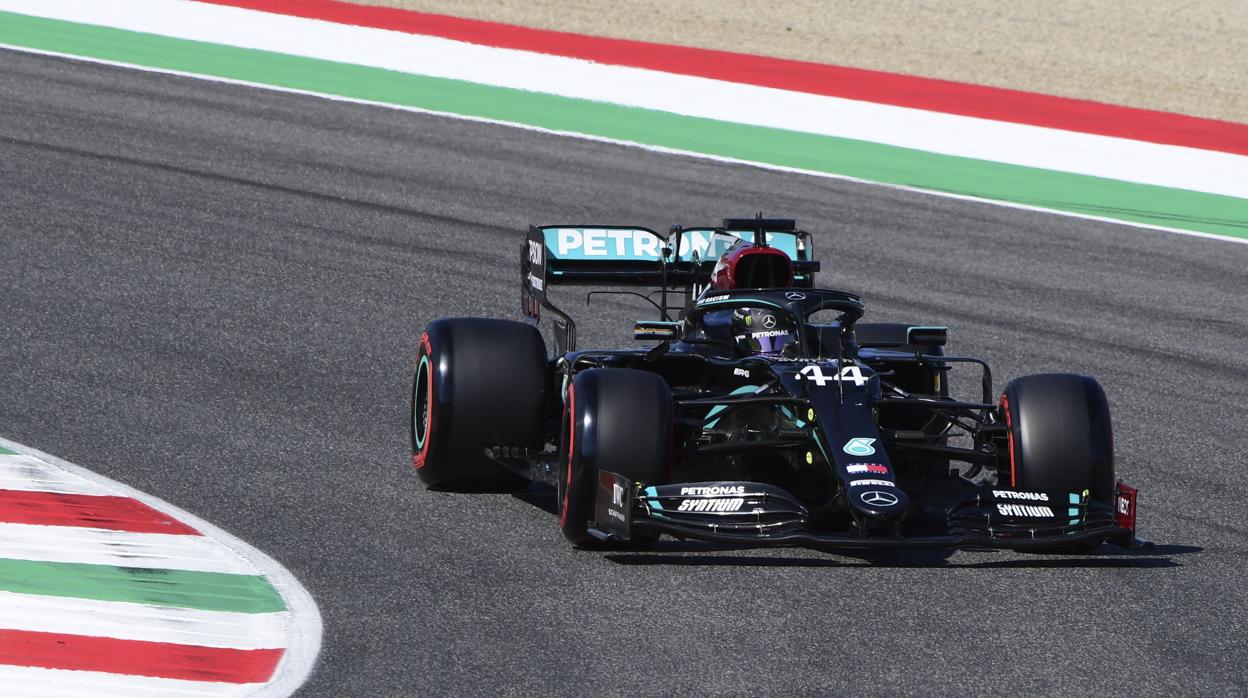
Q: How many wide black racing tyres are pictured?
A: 4